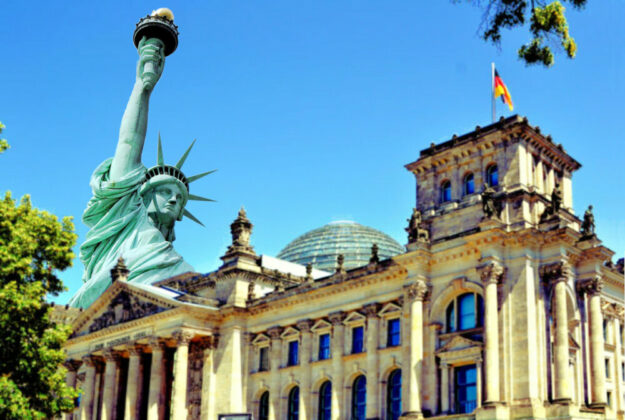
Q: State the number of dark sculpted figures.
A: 4